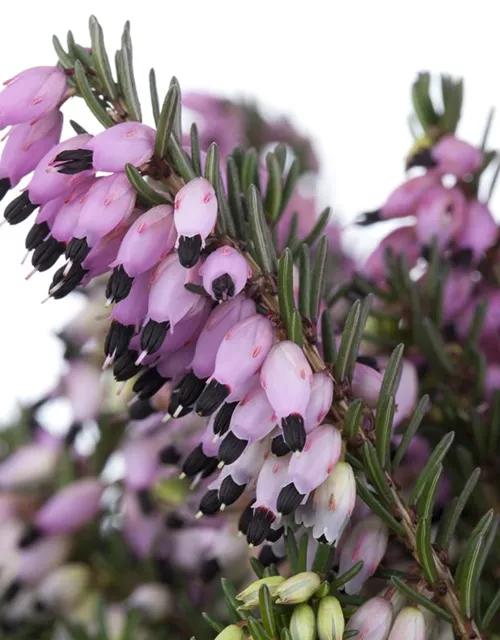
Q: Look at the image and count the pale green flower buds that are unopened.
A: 5